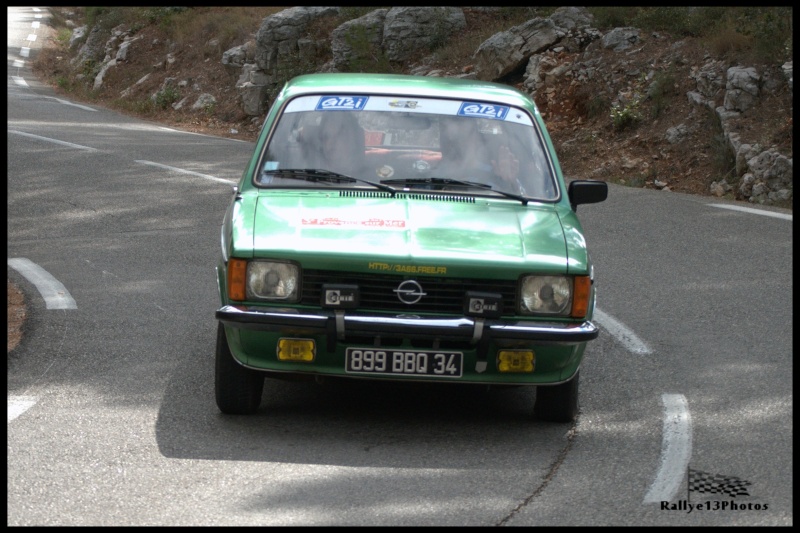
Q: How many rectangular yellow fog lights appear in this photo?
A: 2